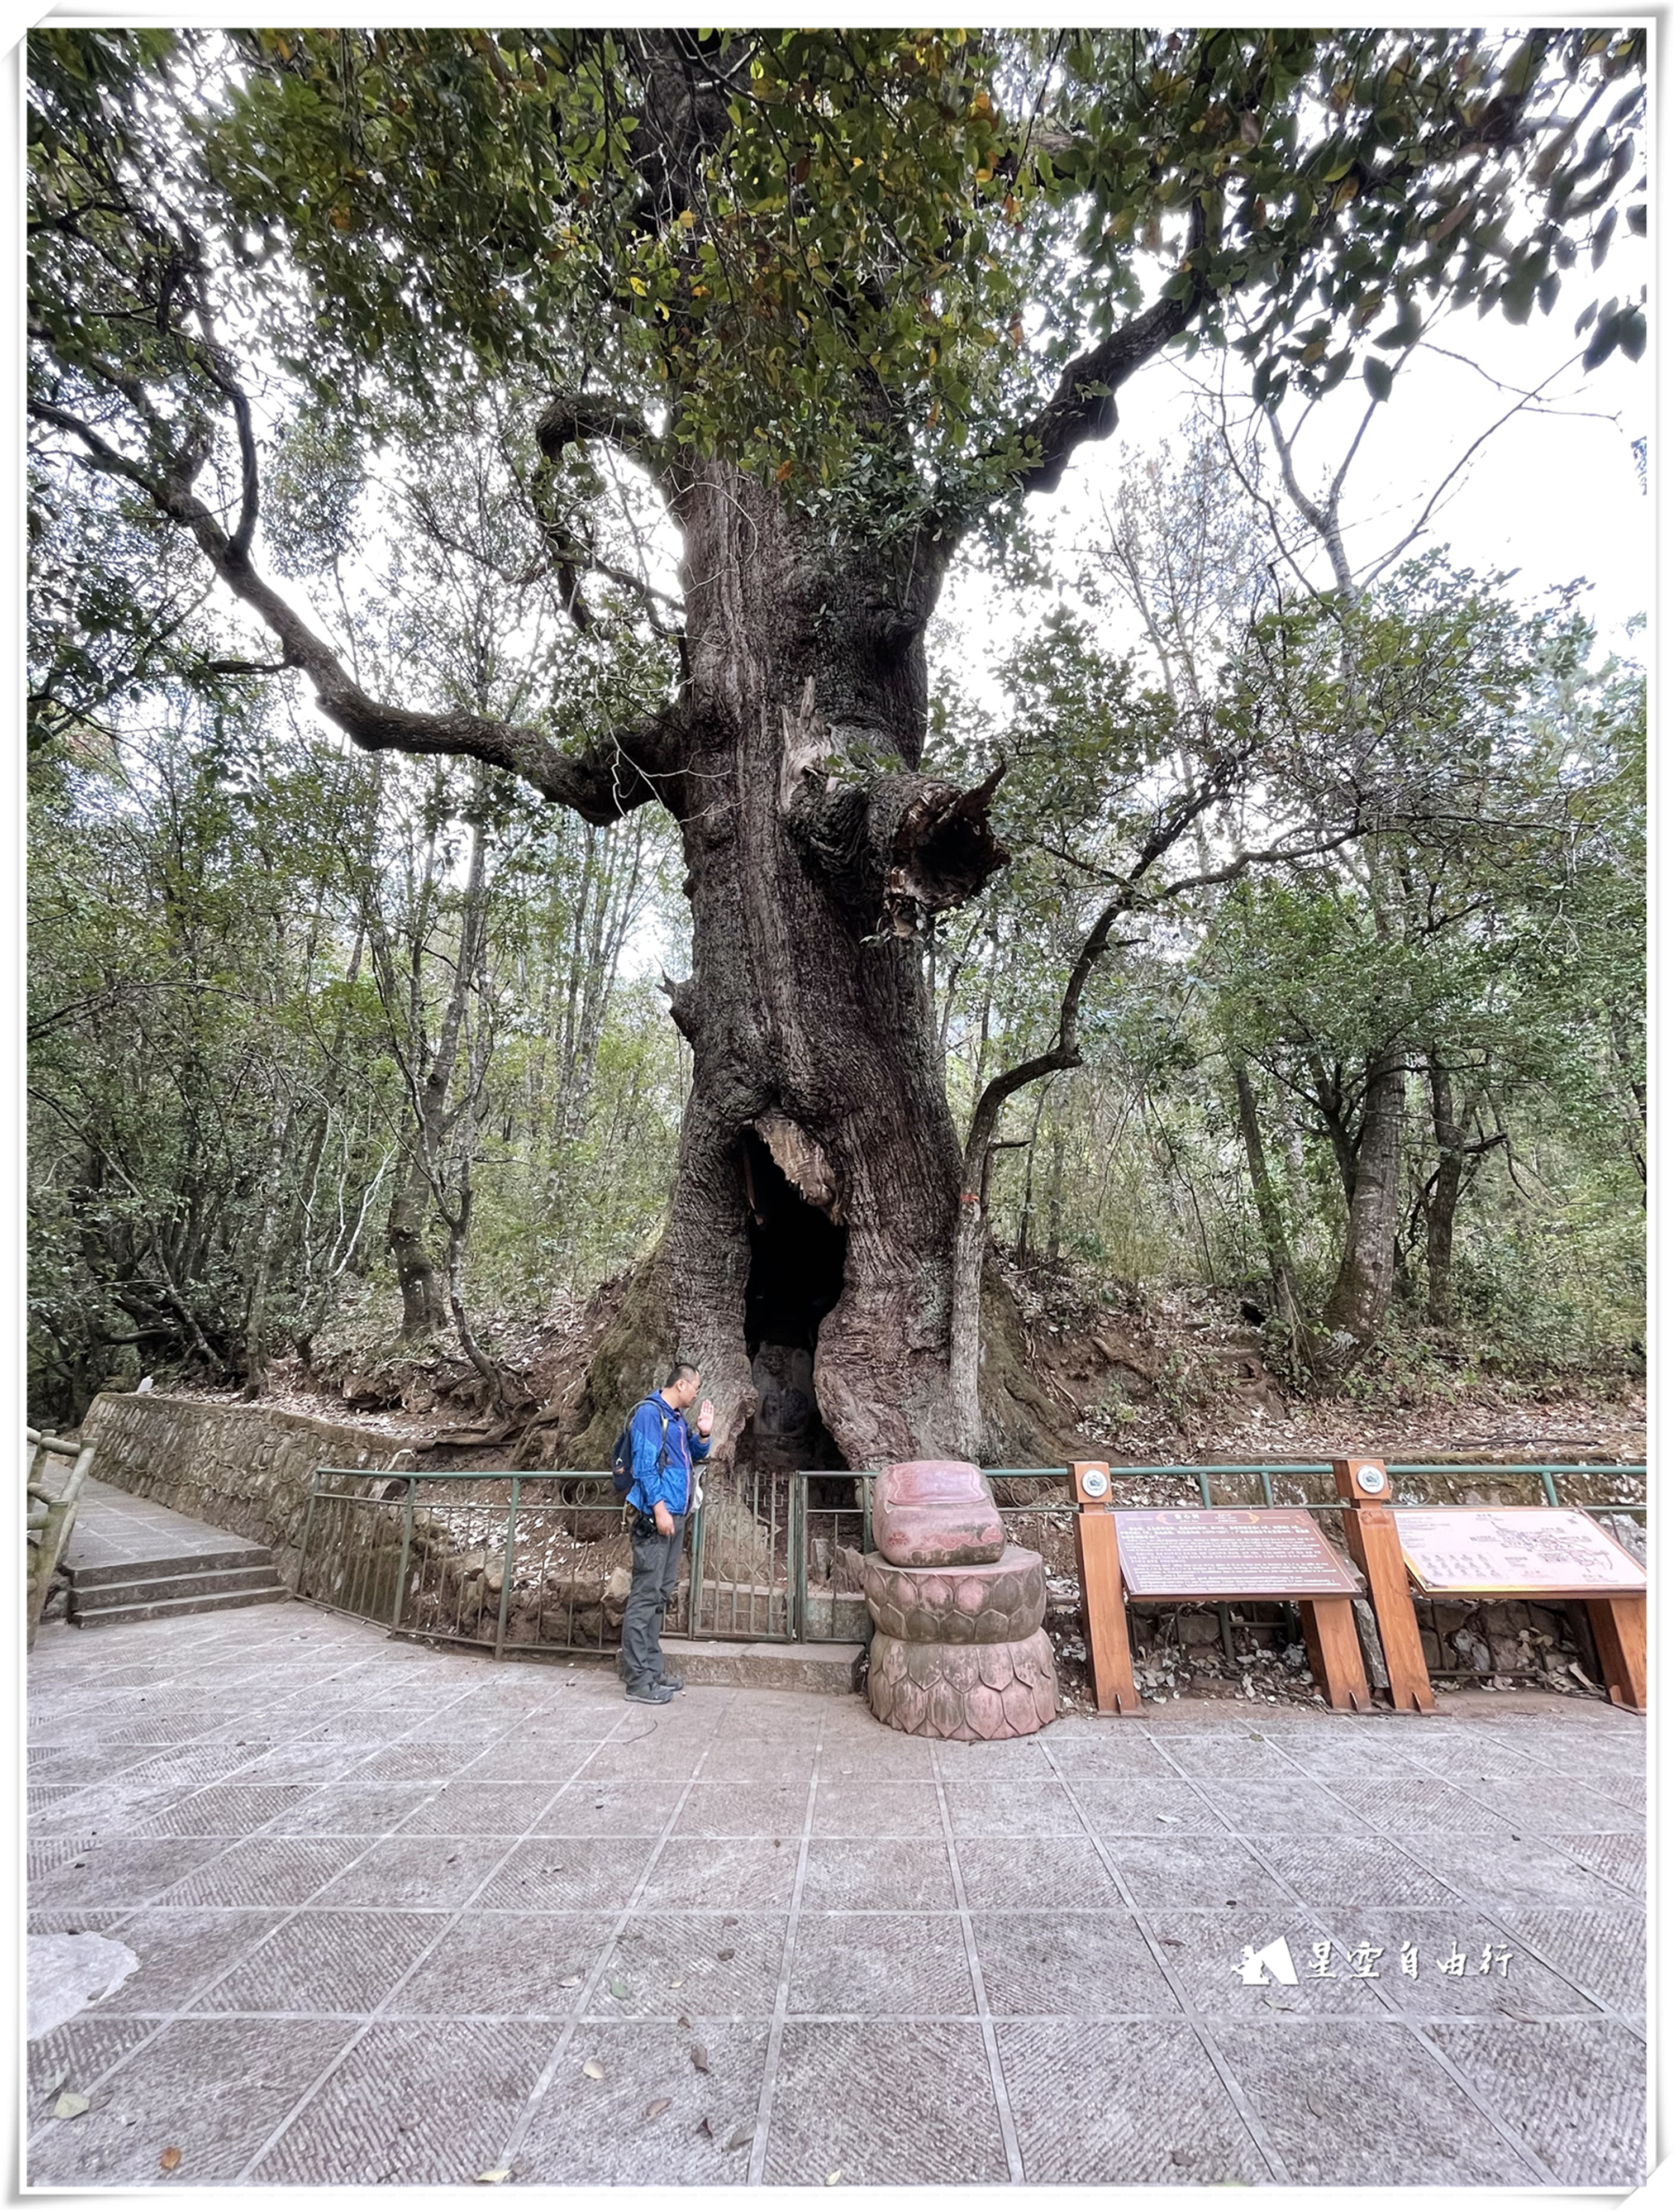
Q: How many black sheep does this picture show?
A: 0